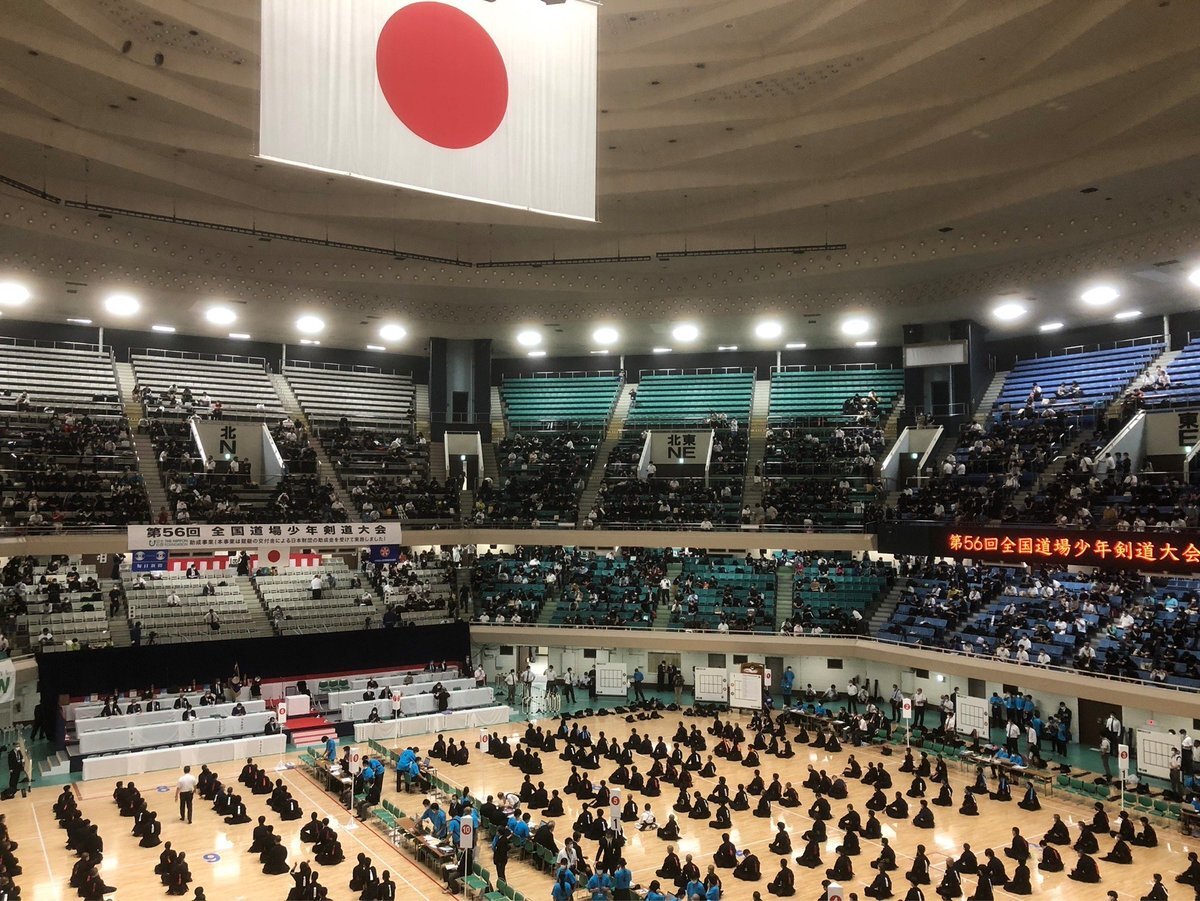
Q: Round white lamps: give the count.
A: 13